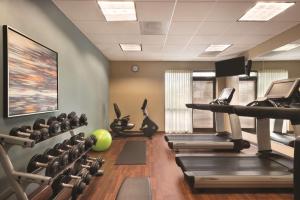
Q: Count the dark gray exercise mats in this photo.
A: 2